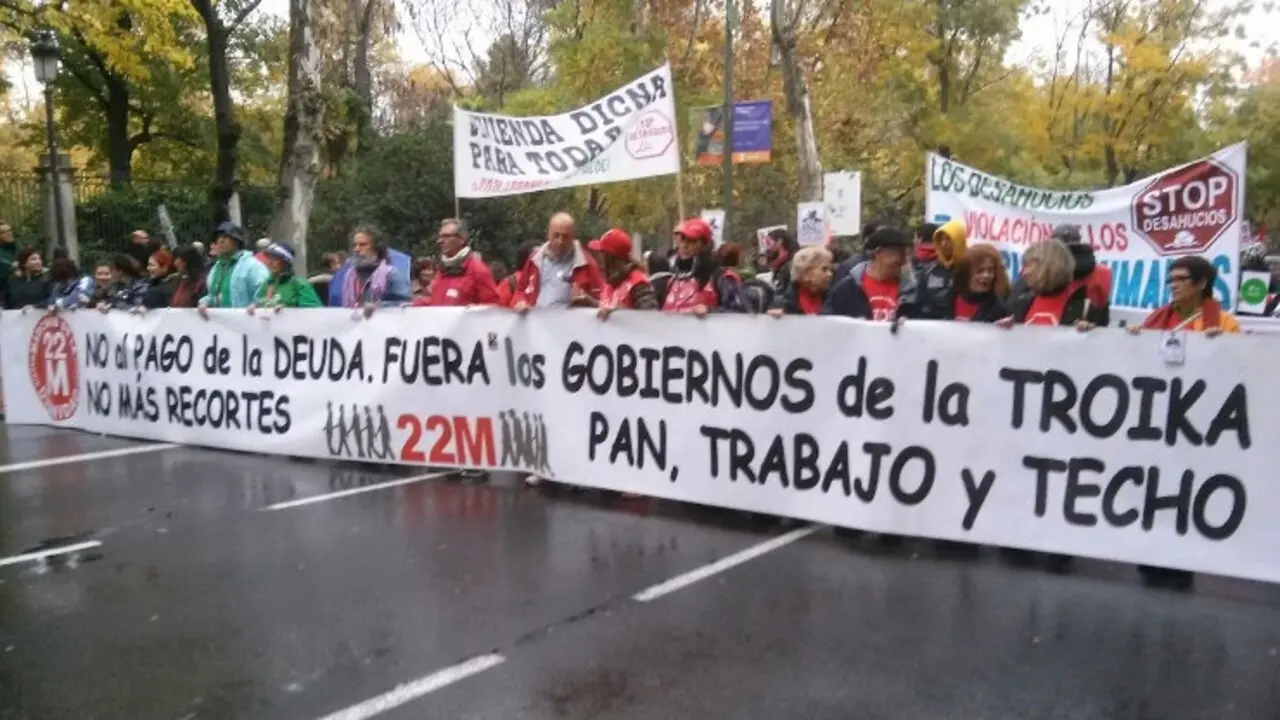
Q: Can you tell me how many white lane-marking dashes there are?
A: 5